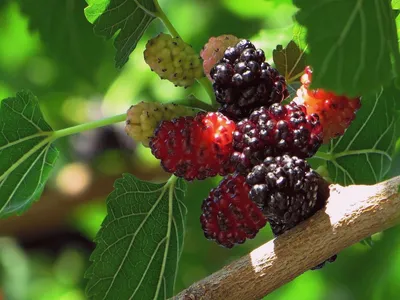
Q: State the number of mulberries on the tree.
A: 9